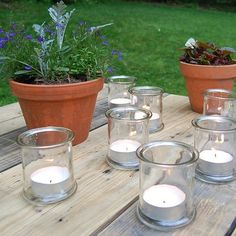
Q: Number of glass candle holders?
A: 7